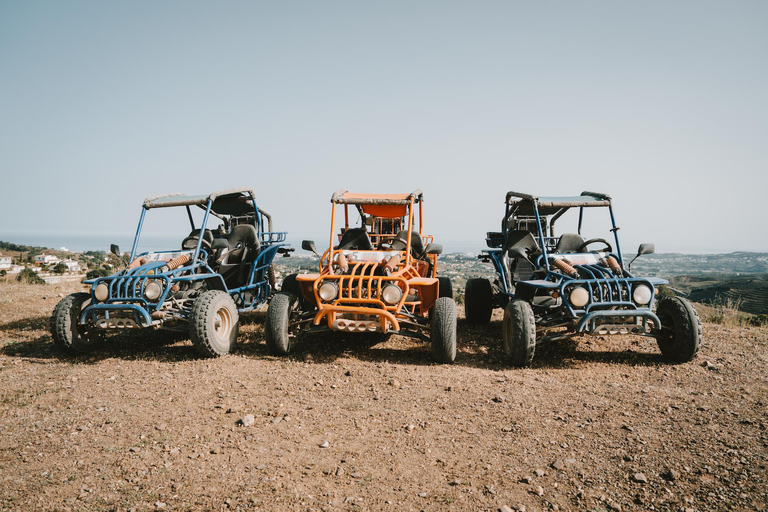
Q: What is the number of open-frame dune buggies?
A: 3